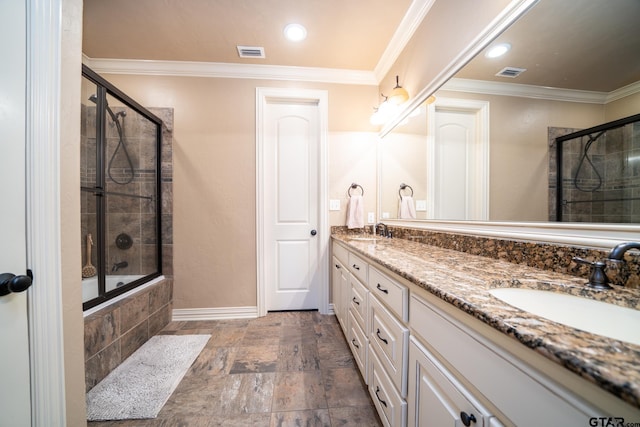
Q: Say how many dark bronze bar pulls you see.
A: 6